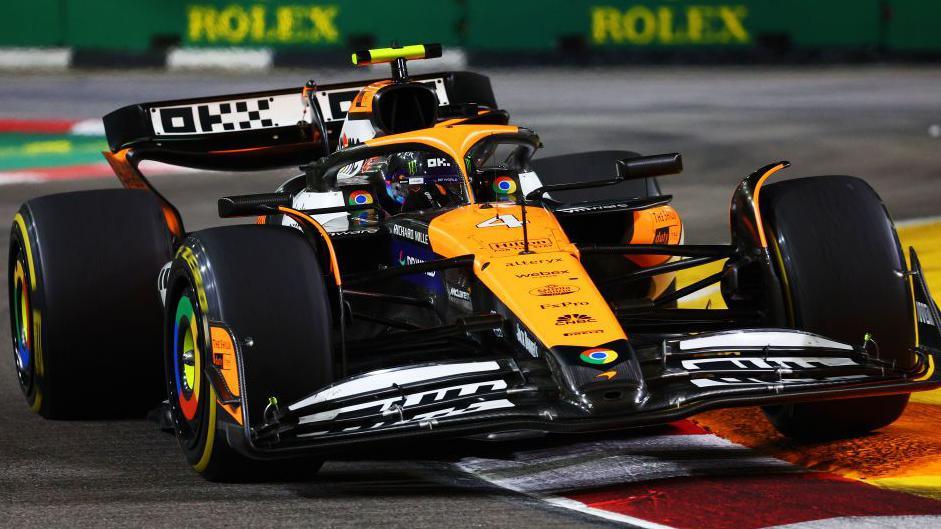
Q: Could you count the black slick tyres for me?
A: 4